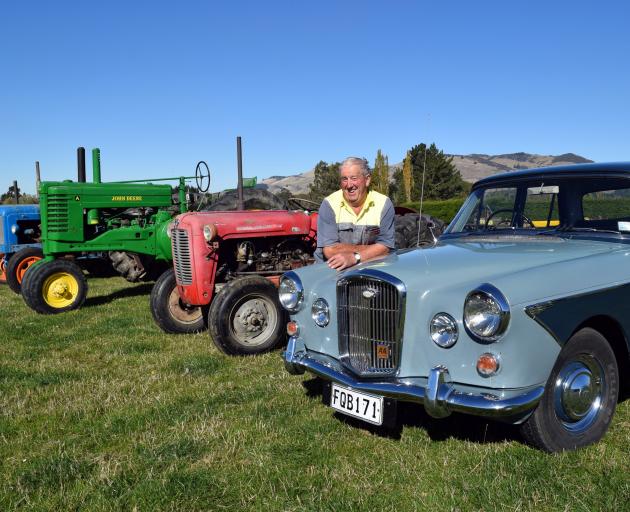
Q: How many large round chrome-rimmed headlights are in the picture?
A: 2